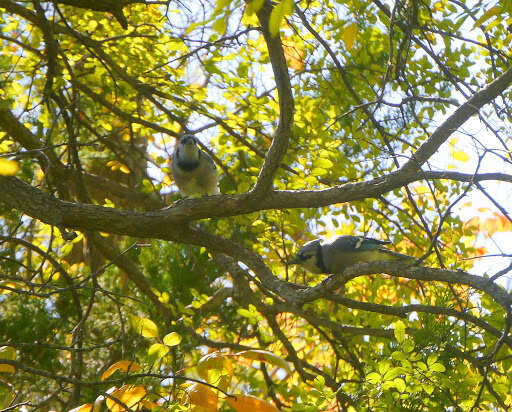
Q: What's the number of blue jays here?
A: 2